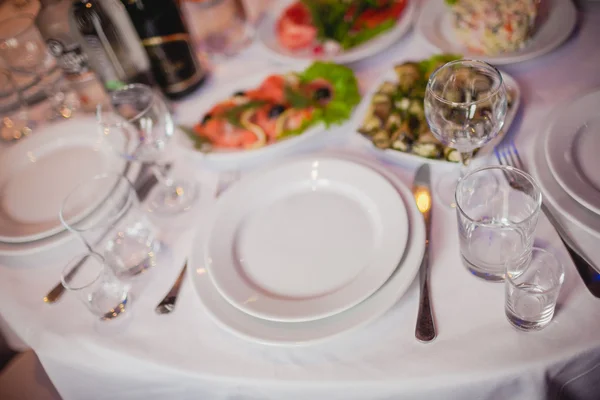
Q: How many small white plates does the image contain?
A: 3